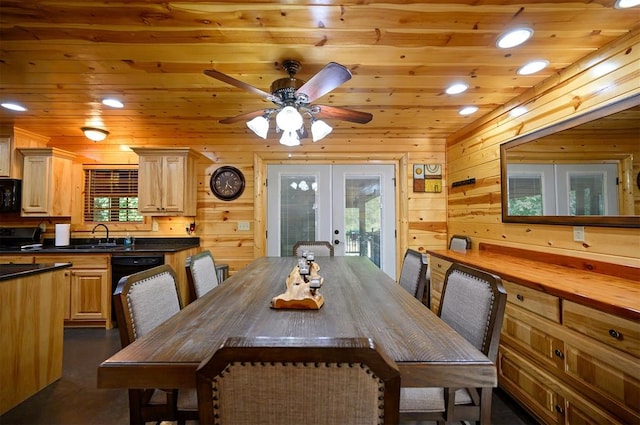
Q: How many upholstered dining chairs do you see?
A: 7